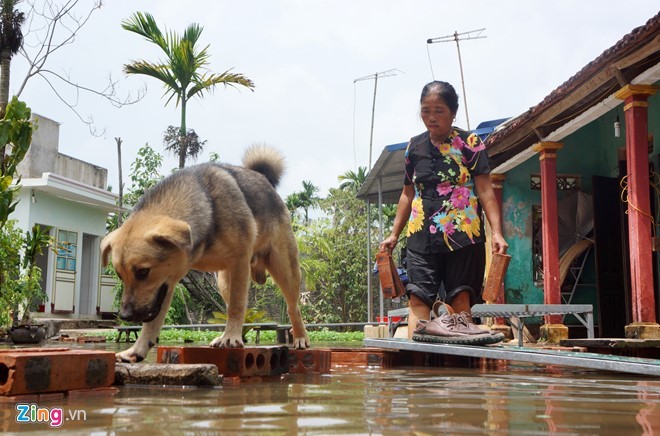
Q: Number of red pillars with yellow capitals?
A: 3